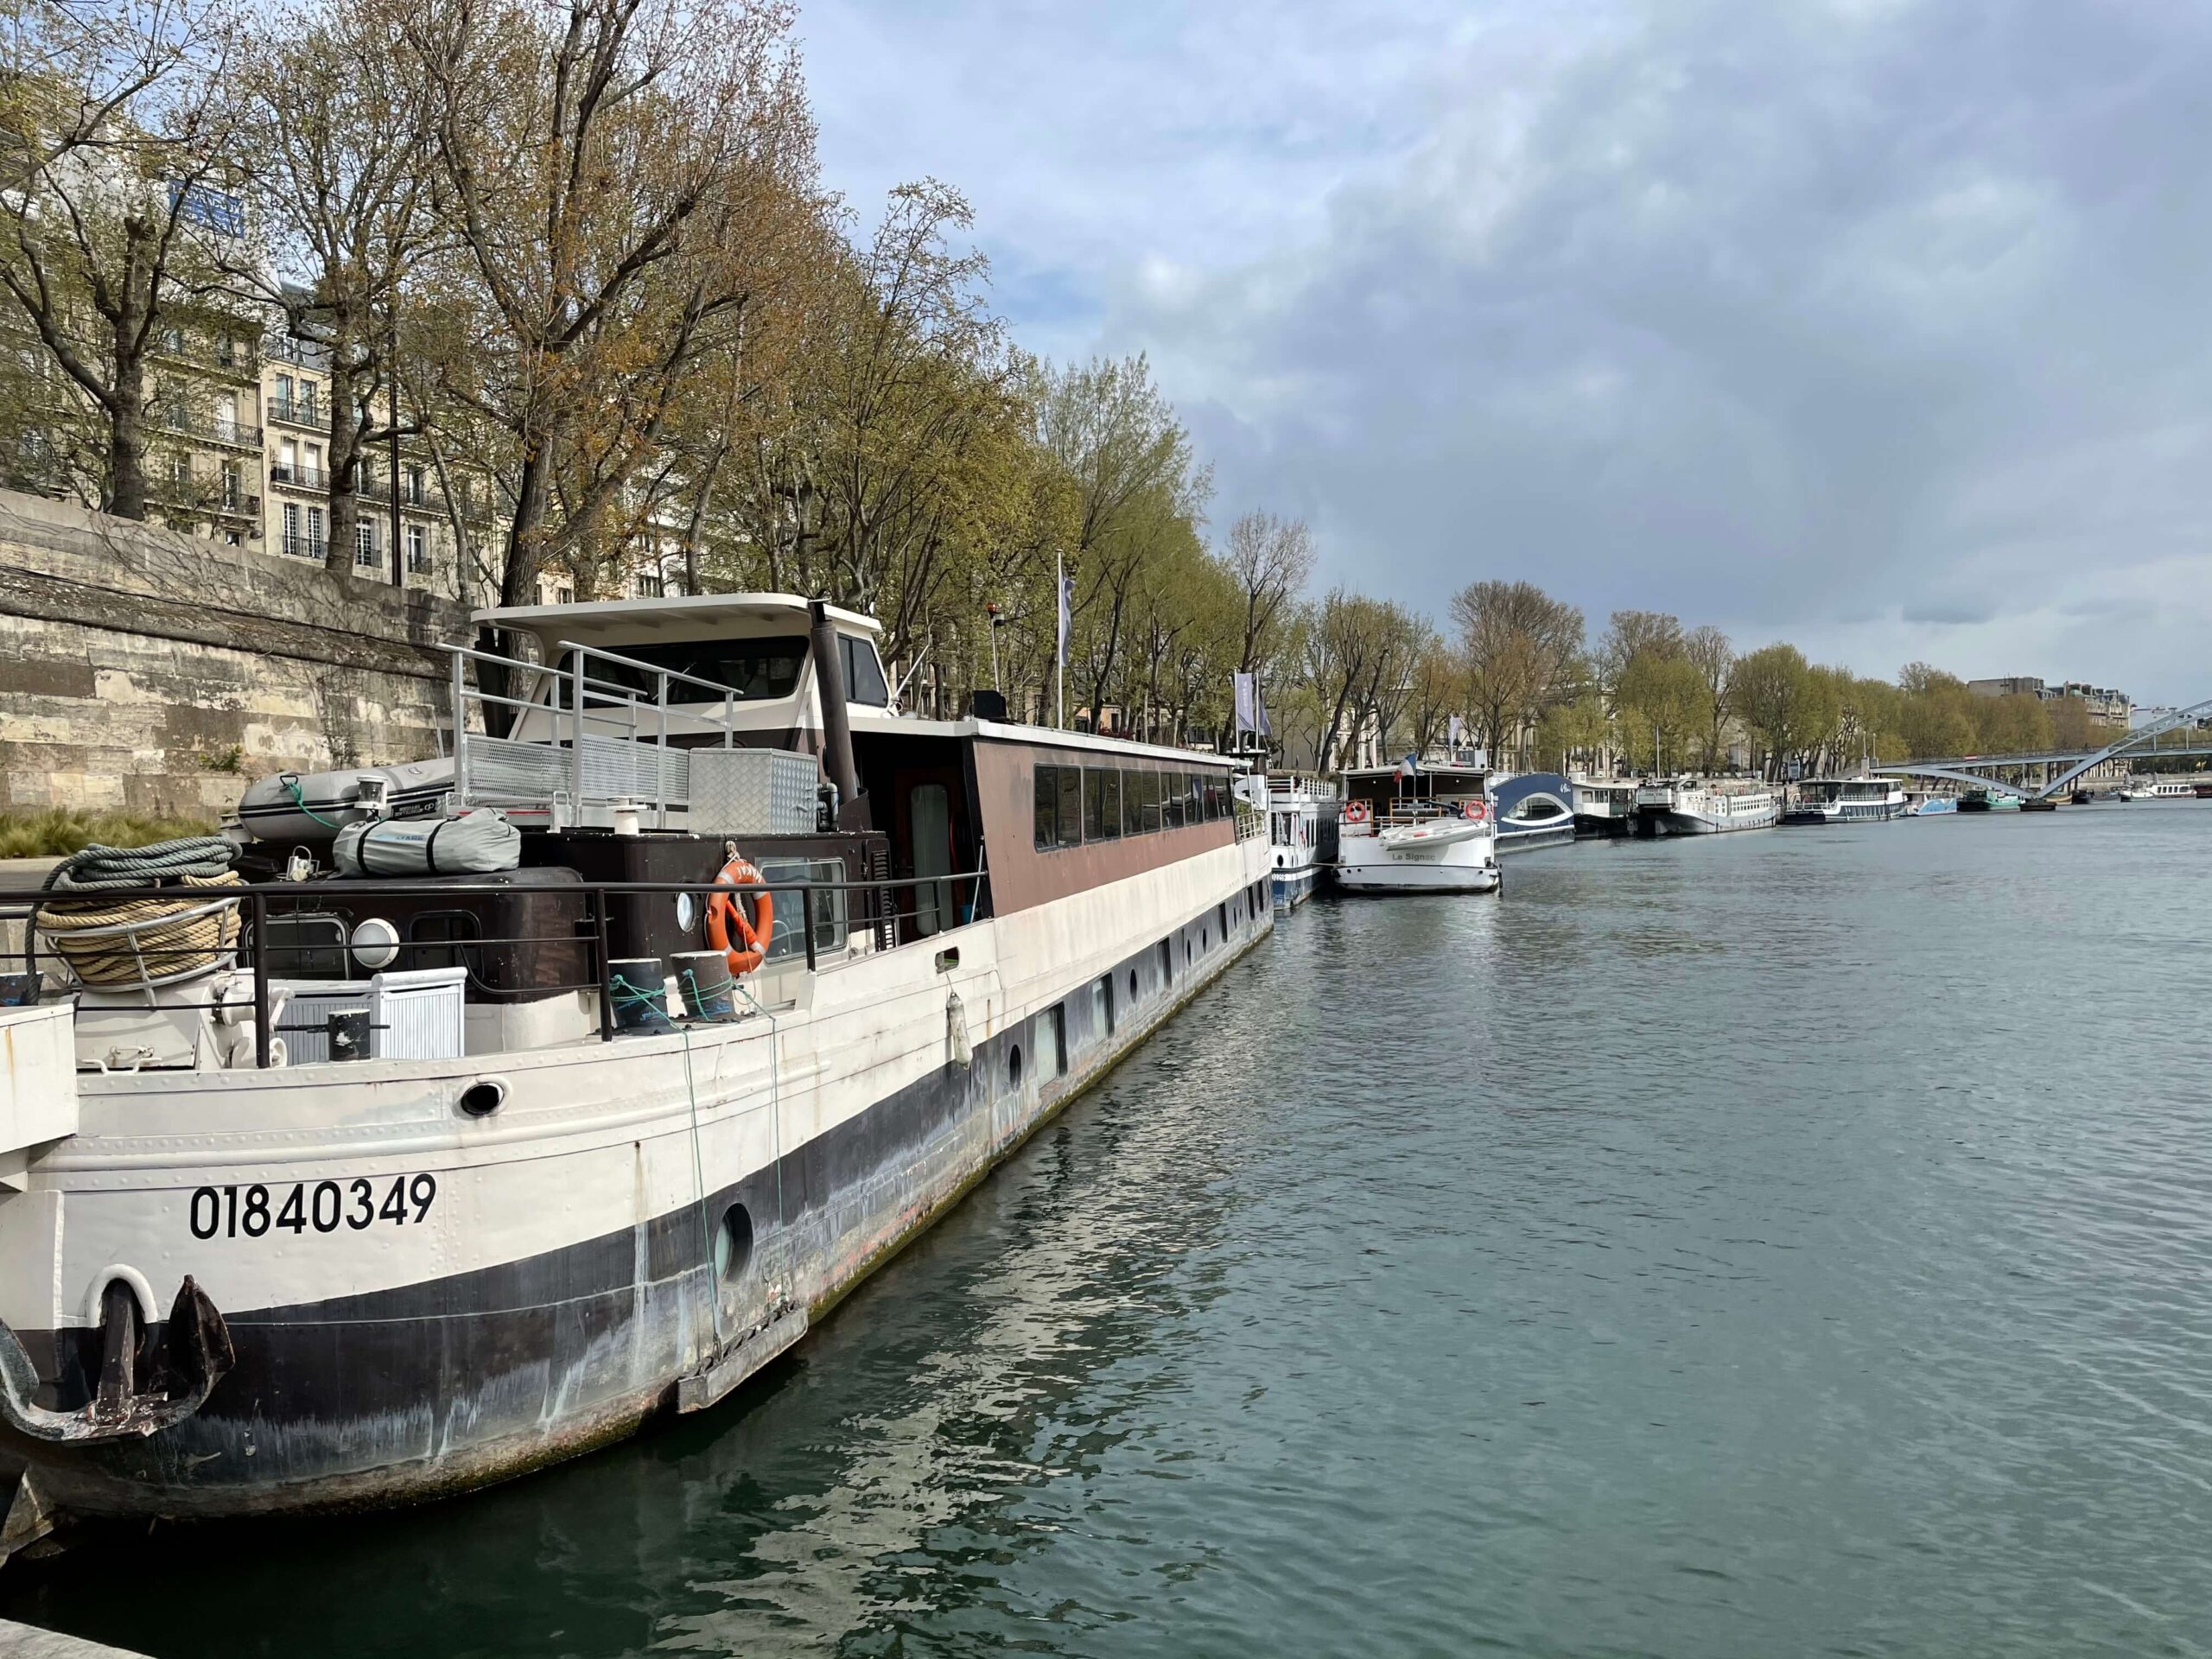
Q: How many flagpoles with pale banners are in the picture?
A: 4